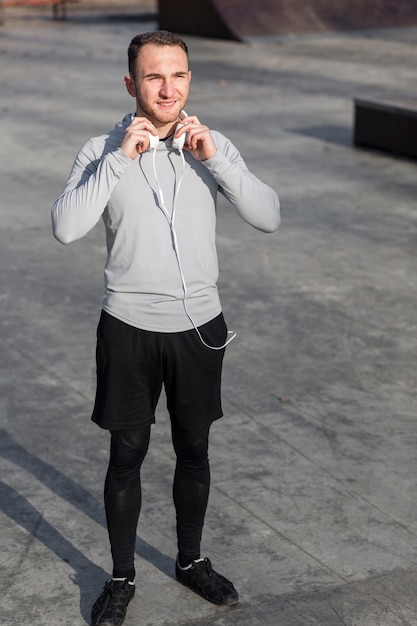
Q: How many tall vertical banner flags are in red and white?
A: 0